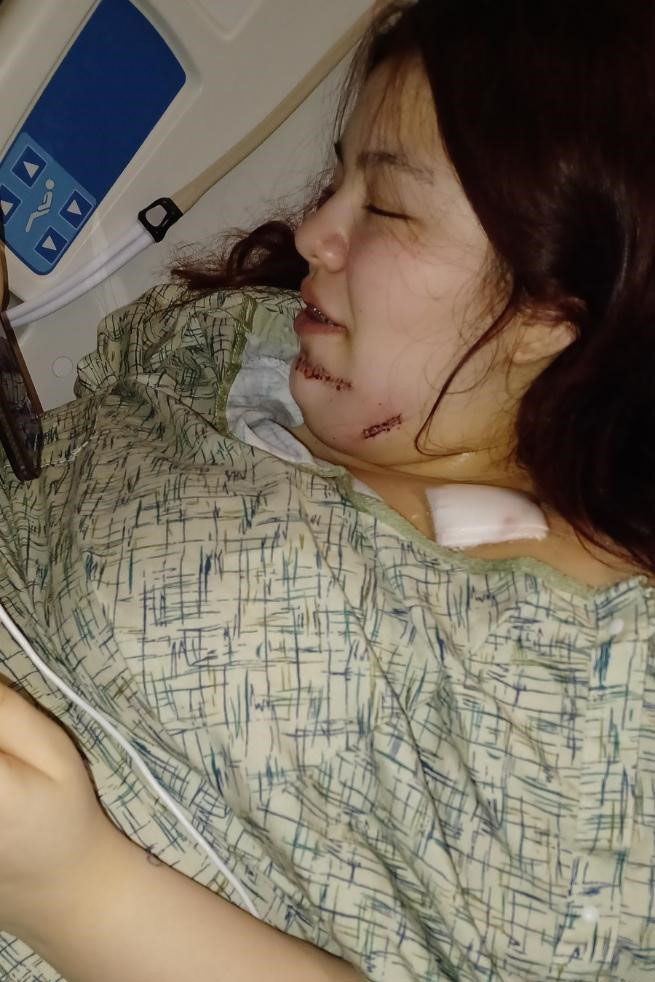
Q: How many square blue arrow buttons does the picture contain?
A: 4